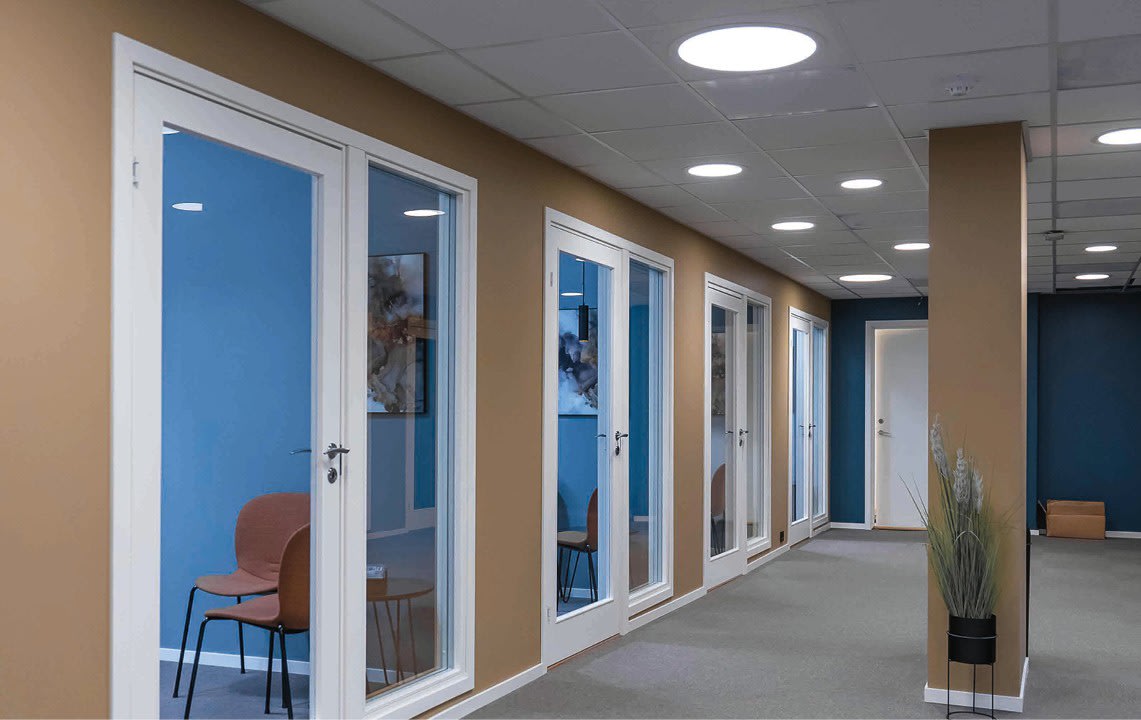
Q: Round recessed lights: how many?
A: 9